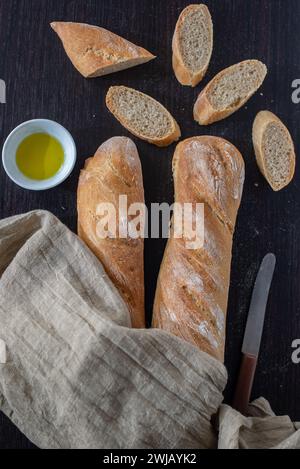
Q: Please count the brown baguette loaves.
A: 2